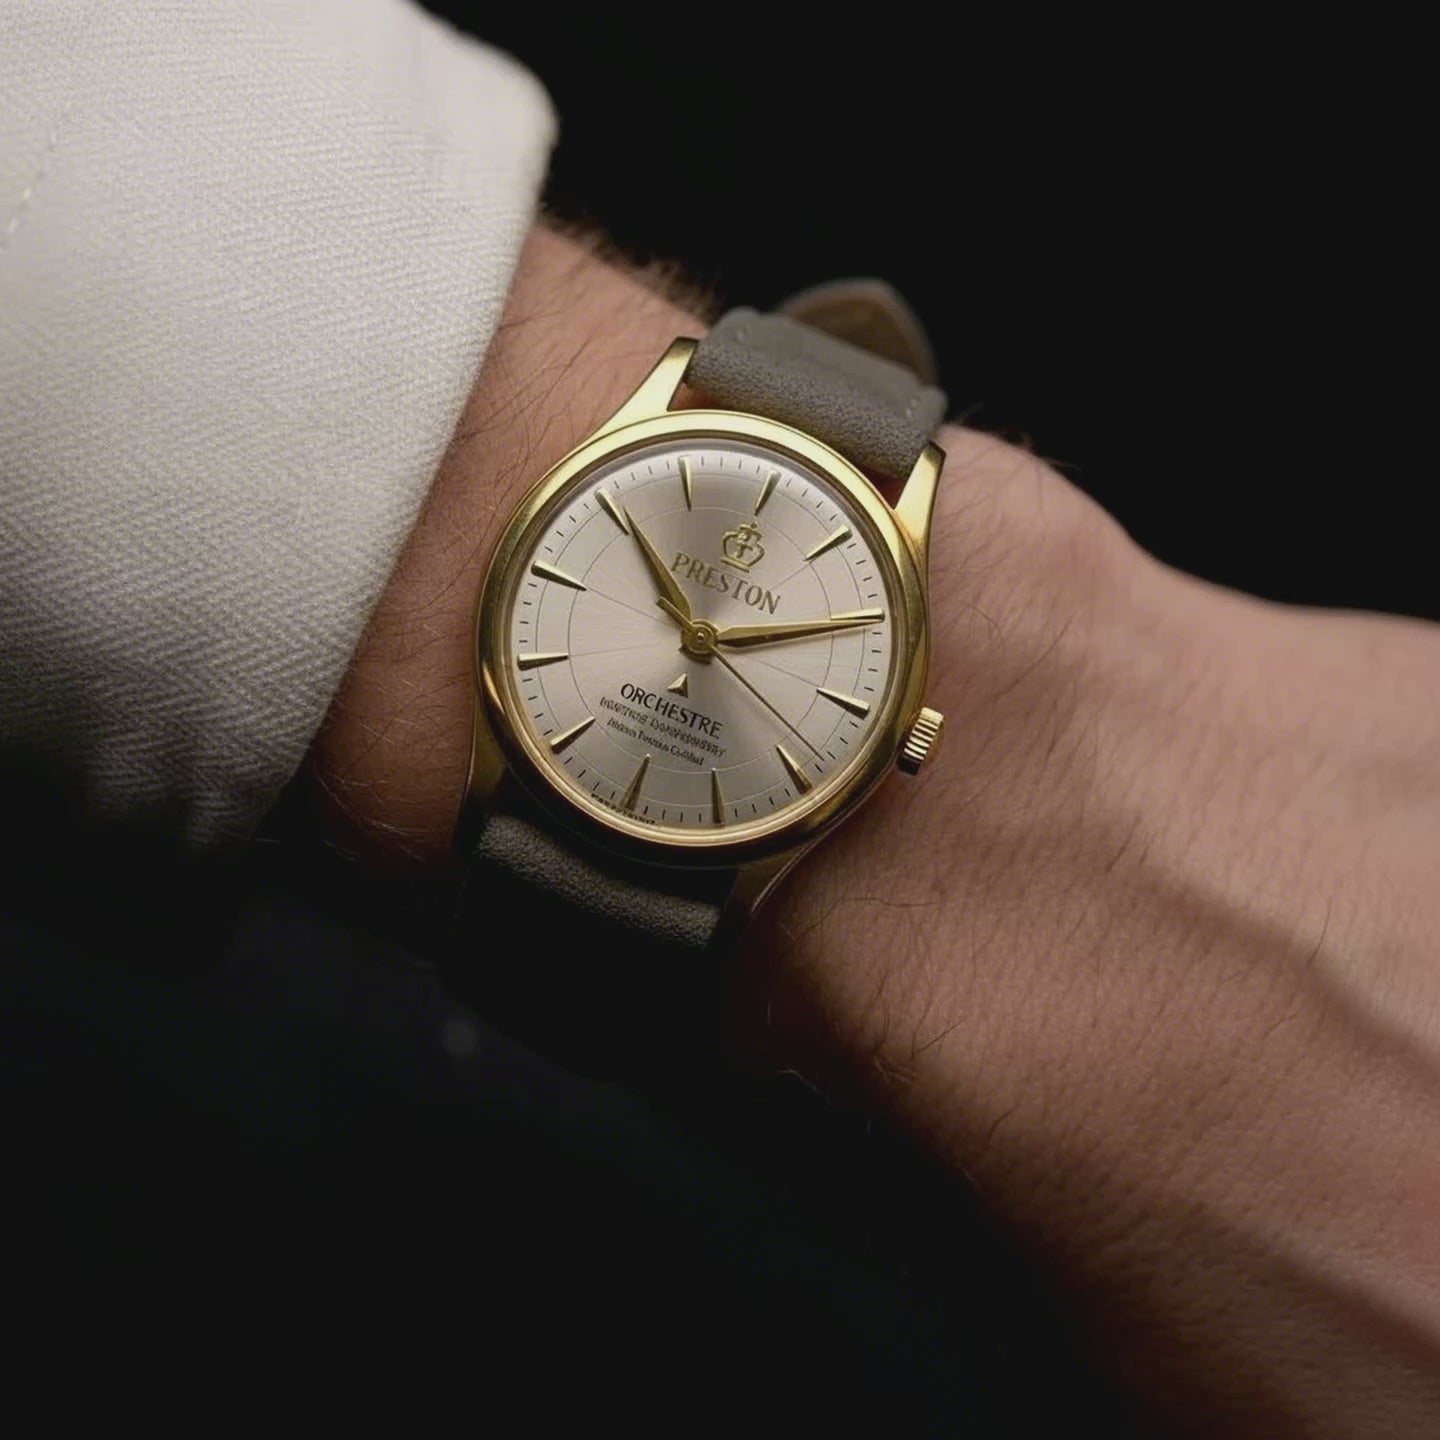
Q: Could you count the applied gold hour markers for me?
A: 12